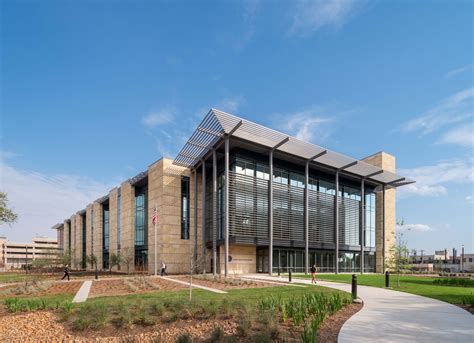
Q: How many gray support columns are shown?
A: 9